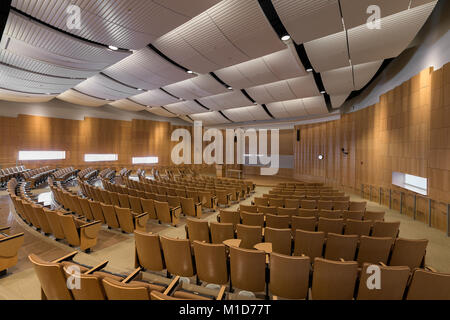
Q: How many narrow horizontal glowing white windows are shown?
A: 4